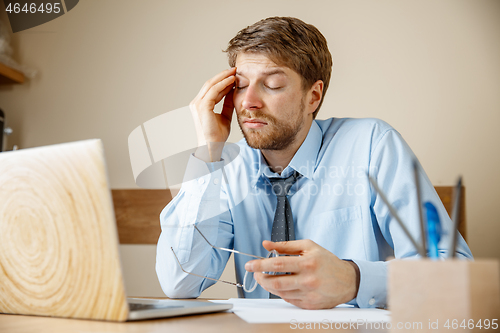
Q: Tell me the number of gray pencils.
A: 3